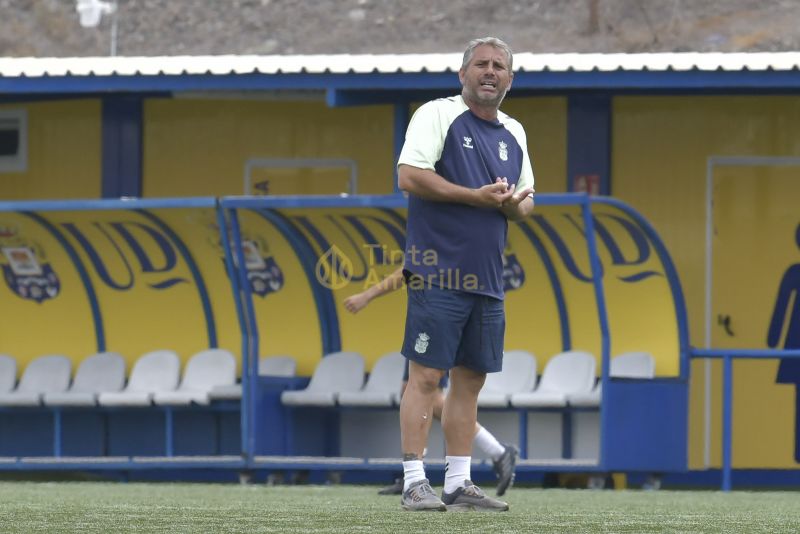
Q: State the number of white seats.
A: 11